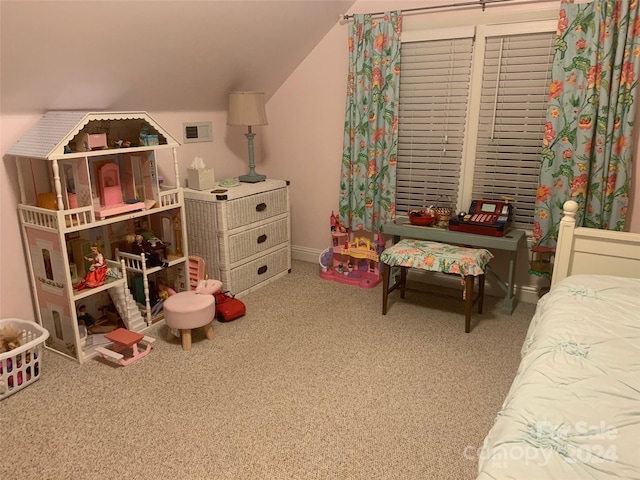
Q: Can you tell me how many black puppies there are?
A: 0